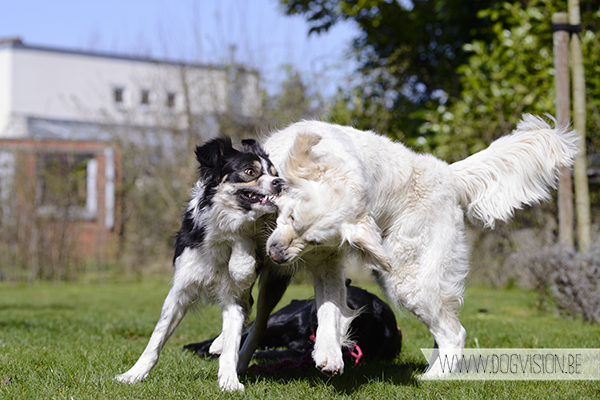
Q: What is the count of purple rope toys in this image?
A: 1